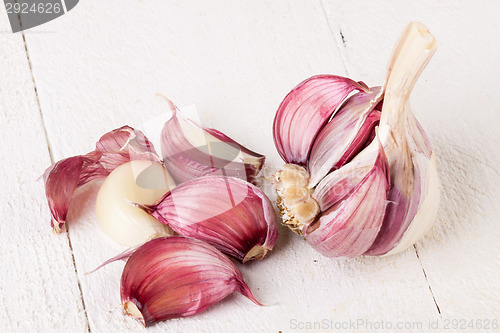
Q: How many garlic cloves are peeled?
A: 1